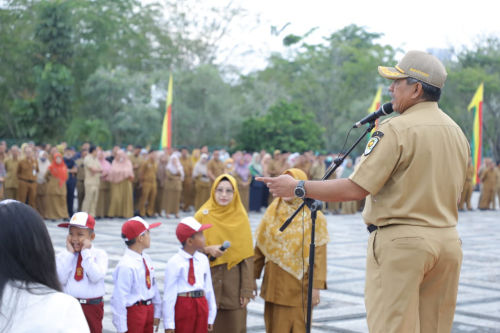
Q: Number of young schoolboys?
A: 3